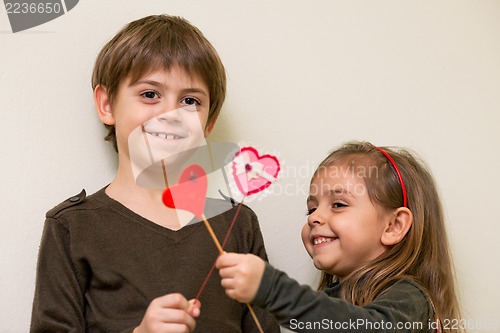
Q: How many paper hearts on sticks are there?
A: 2